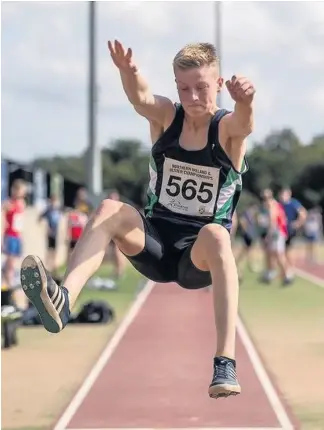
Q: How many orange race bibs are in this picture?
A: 0